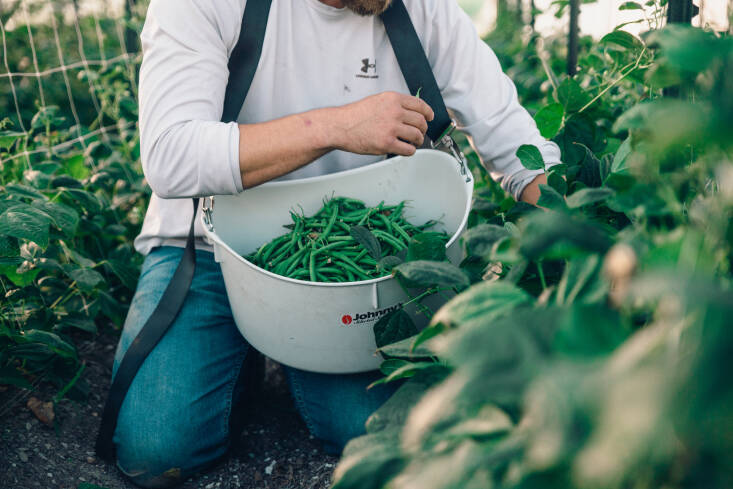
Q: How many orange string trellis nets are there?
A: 0